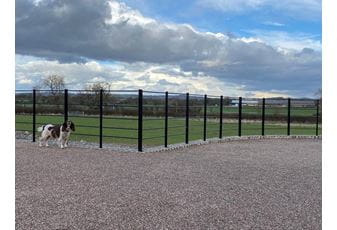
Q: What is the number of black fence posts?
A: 12